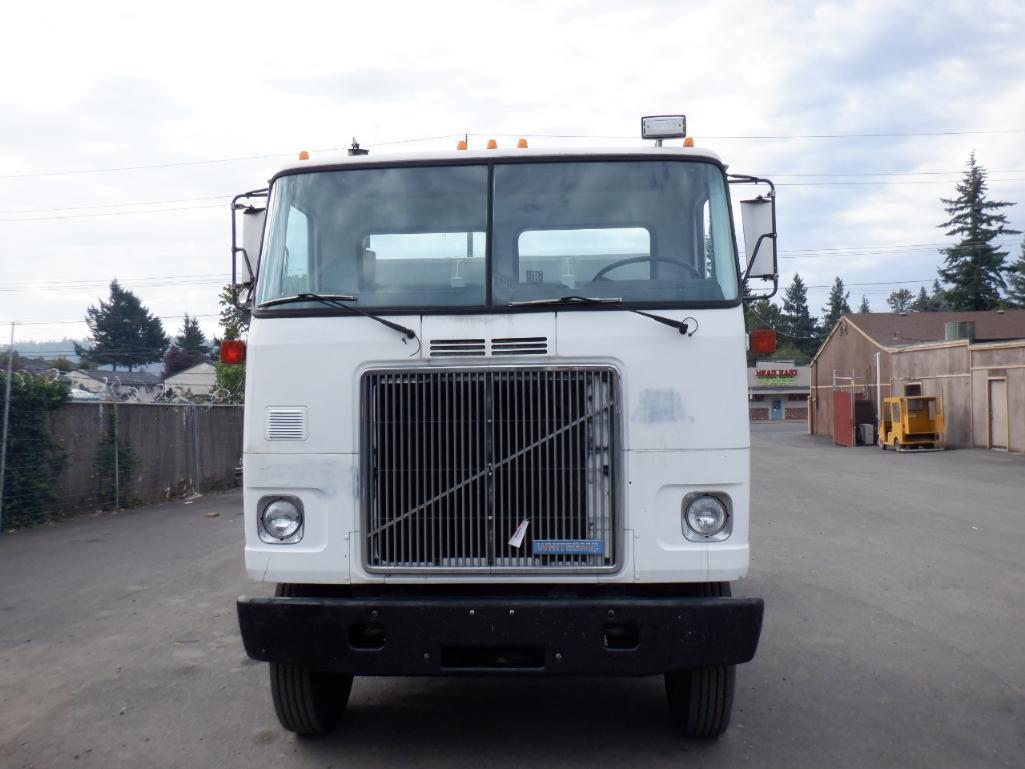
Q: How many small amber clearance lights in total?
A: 5